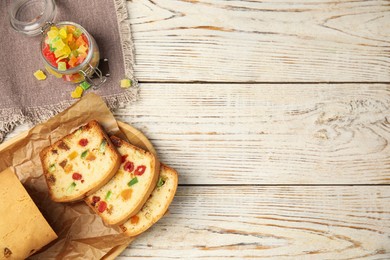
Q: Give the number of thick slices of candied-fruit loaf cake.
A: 3